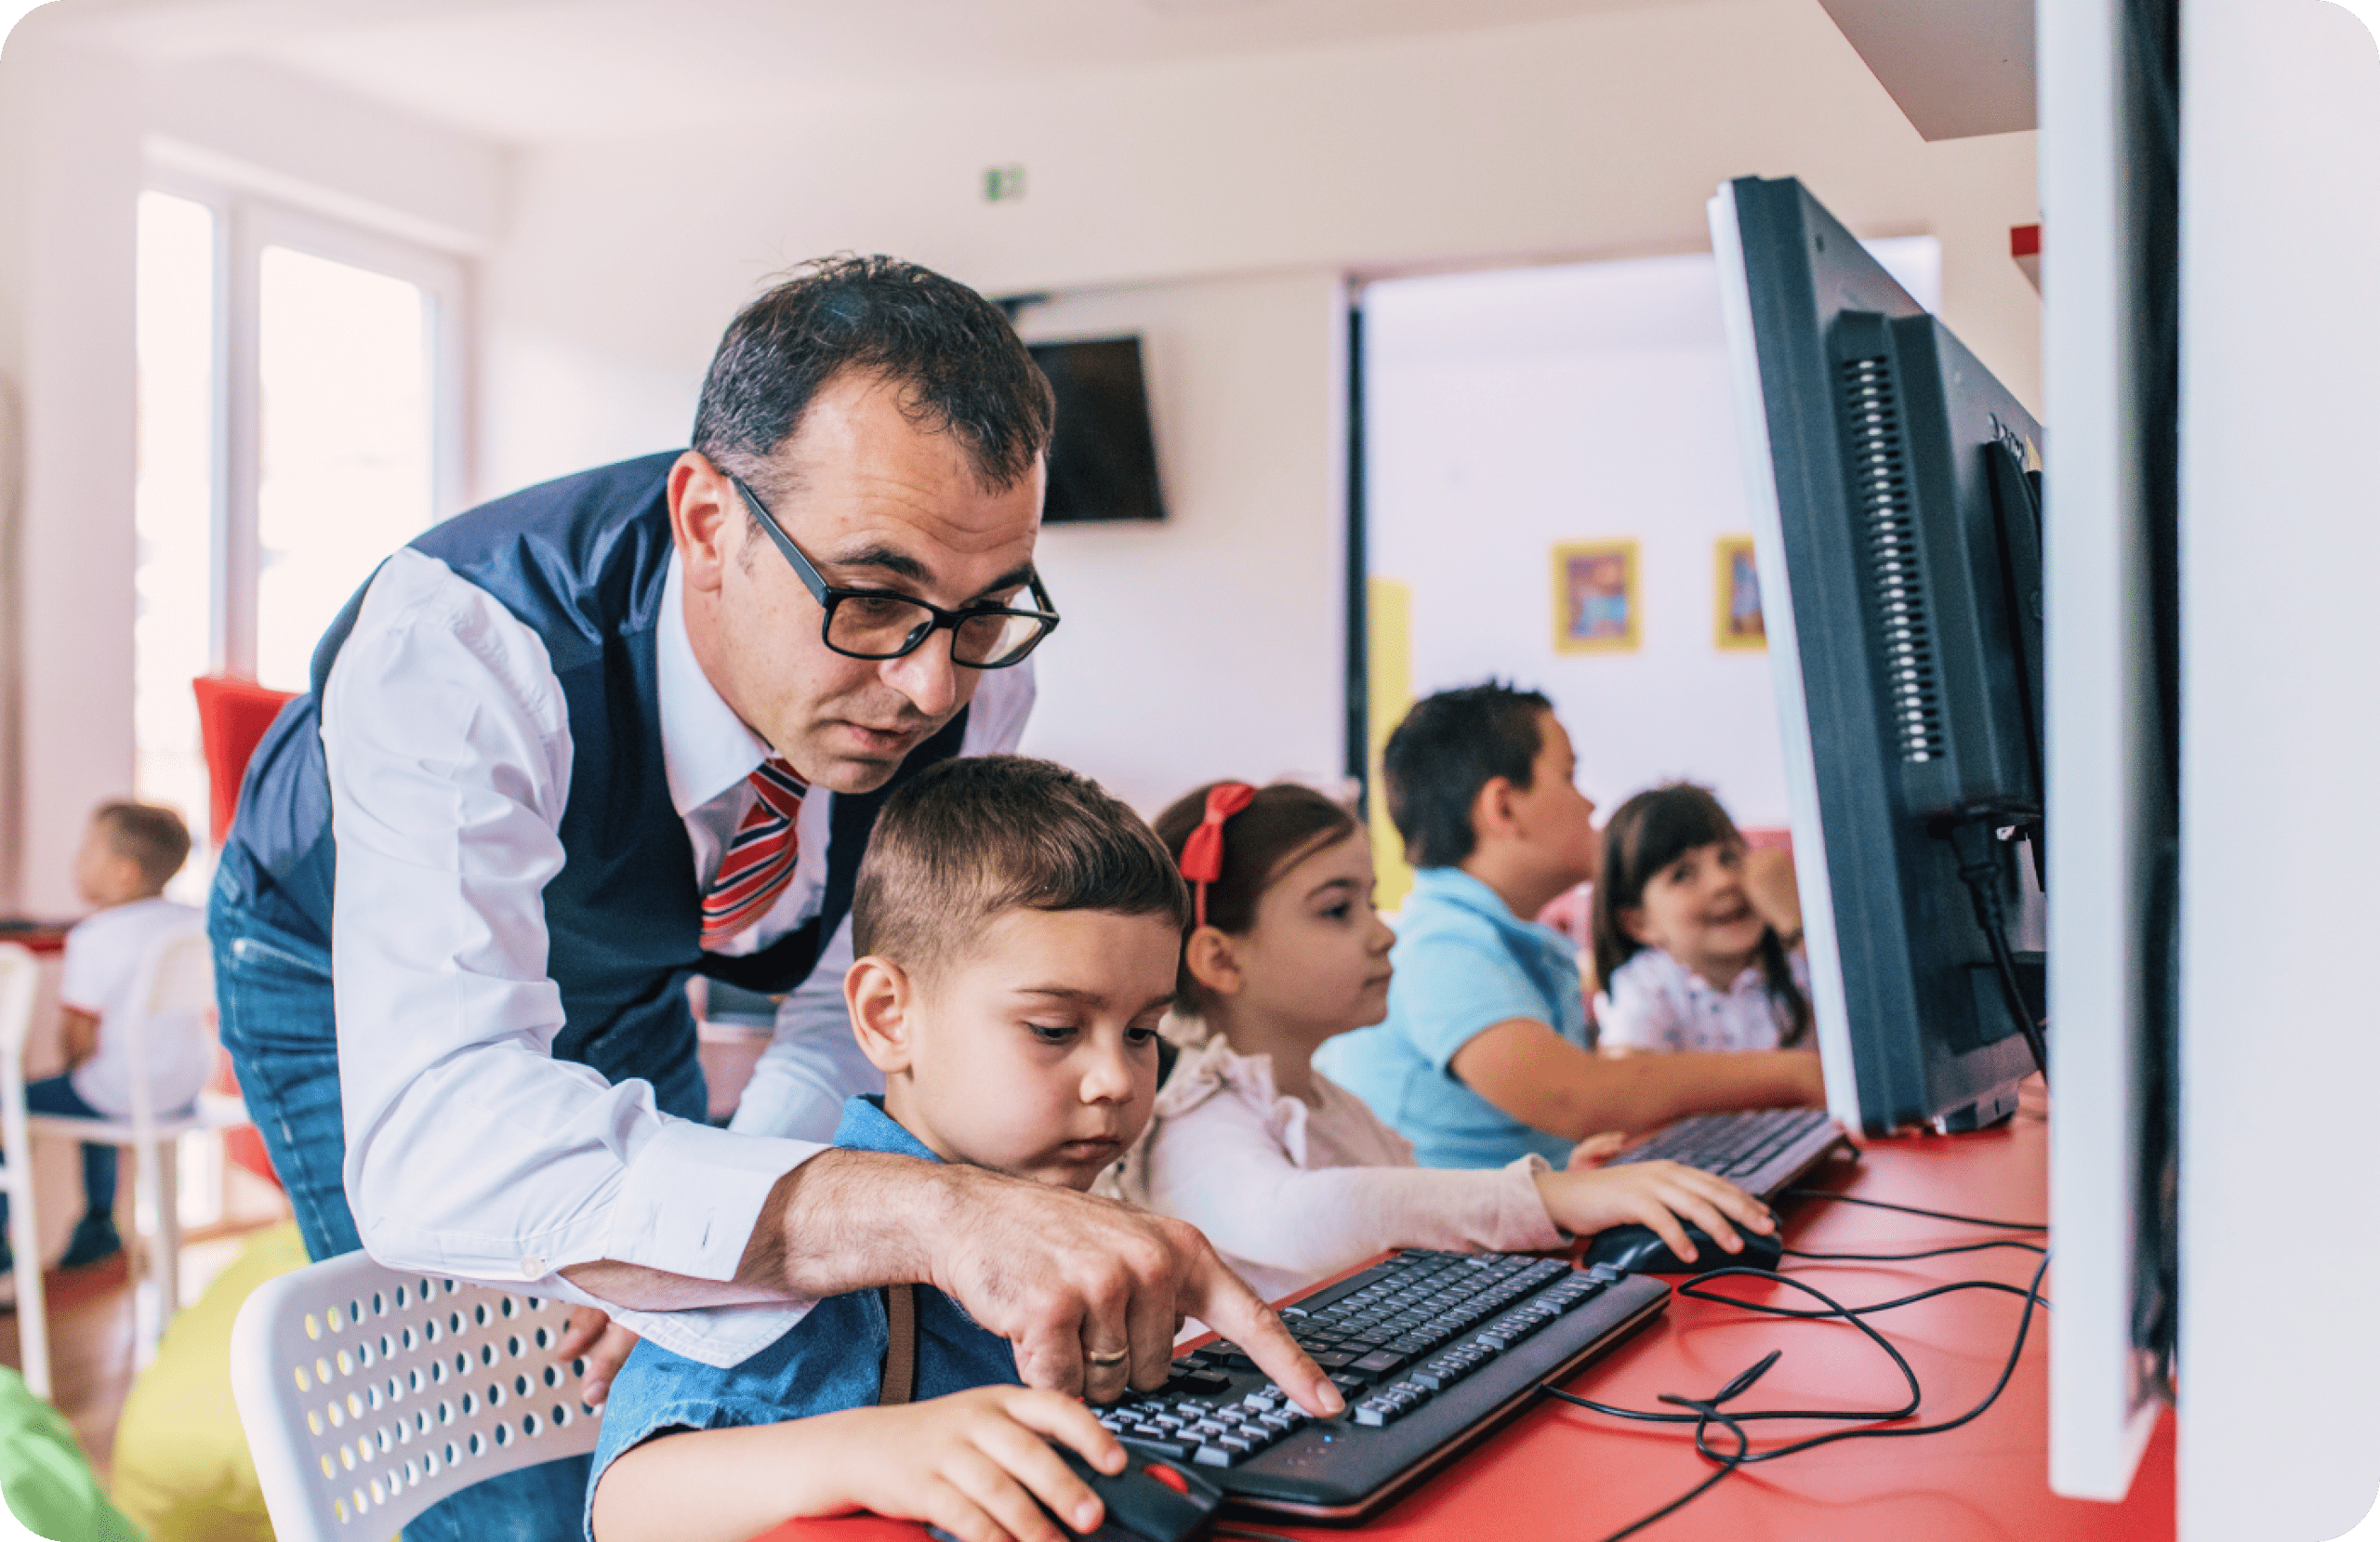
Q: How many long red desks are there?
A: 1